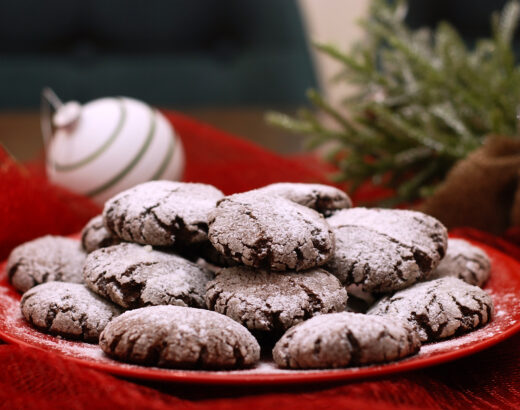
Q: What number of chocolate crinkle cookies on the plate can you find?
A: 13